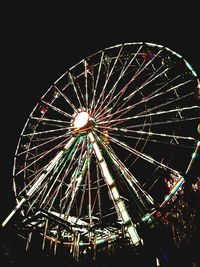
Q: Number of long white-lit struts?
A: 2